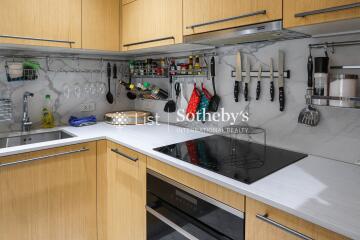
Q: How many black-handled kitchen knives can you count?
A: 5